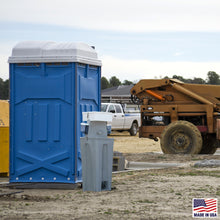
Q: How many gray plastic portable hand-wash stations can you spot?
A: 1